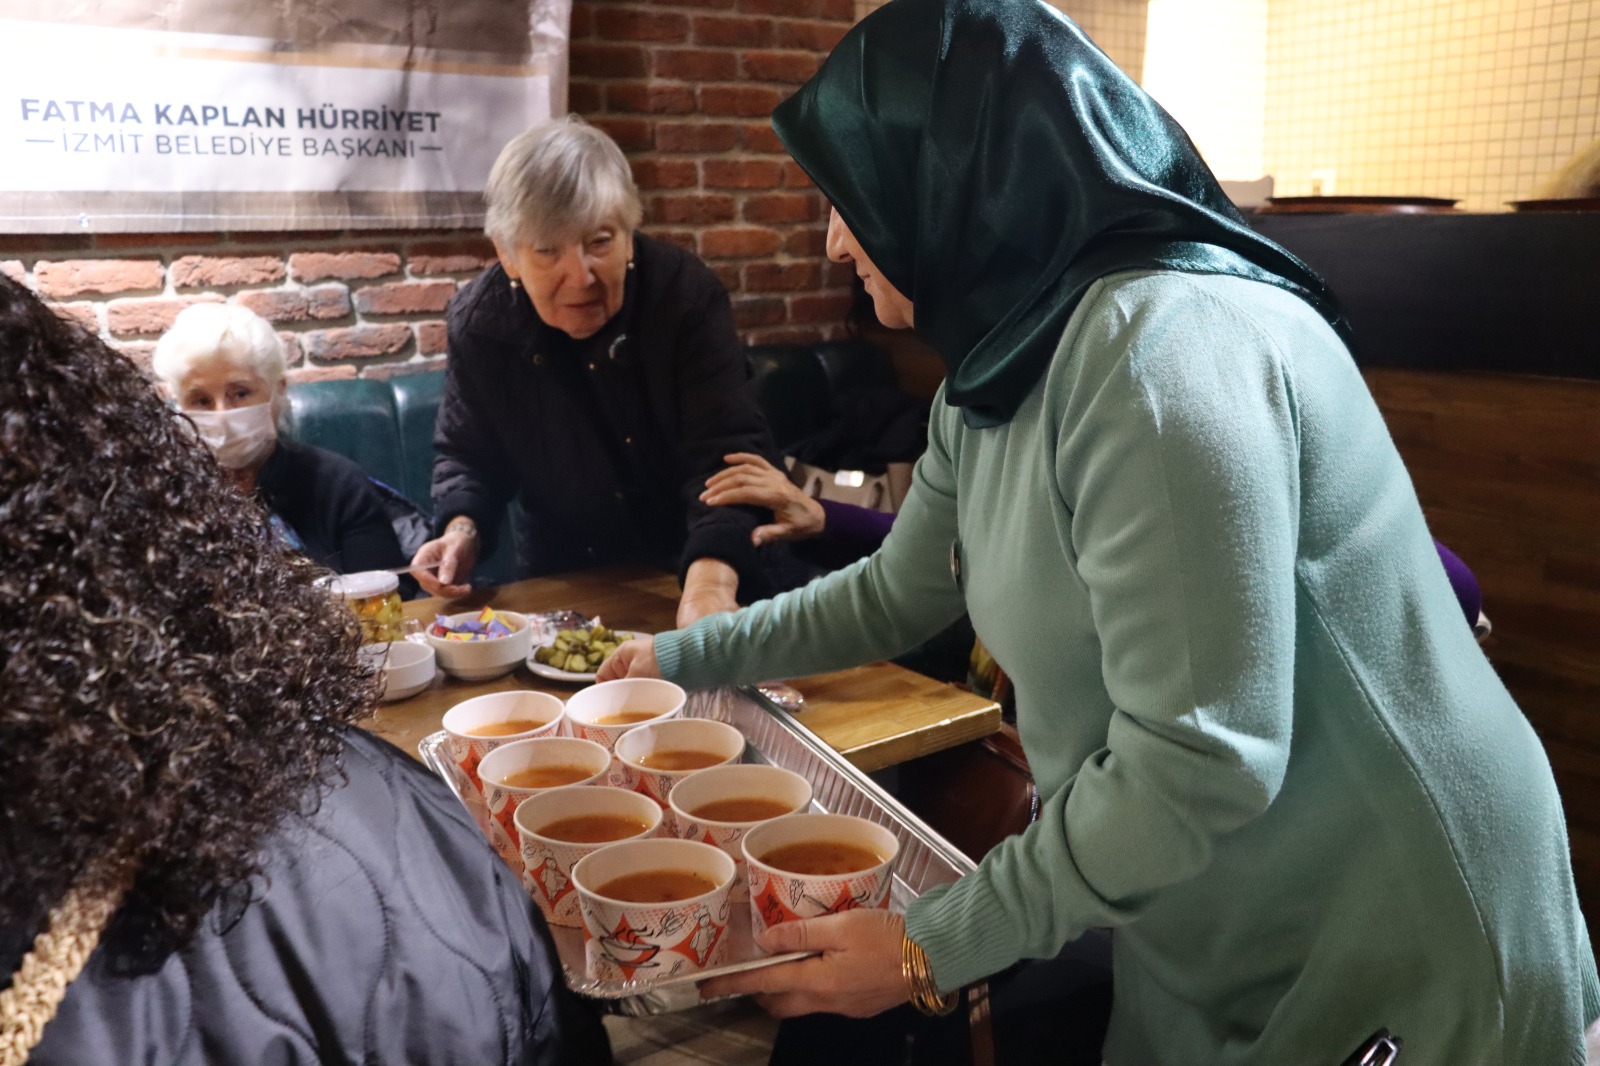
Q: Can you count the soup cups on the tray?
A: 8